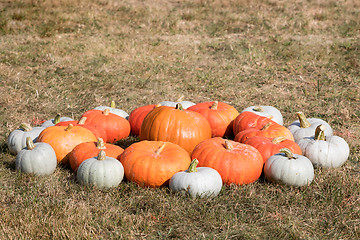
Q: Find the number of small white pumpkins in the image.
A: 11